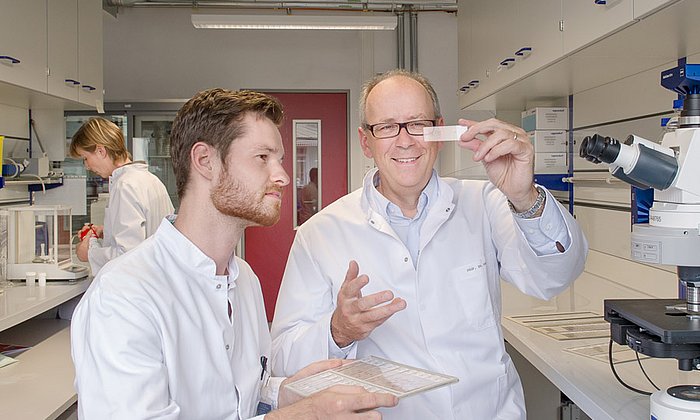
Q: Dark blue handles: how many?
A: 8